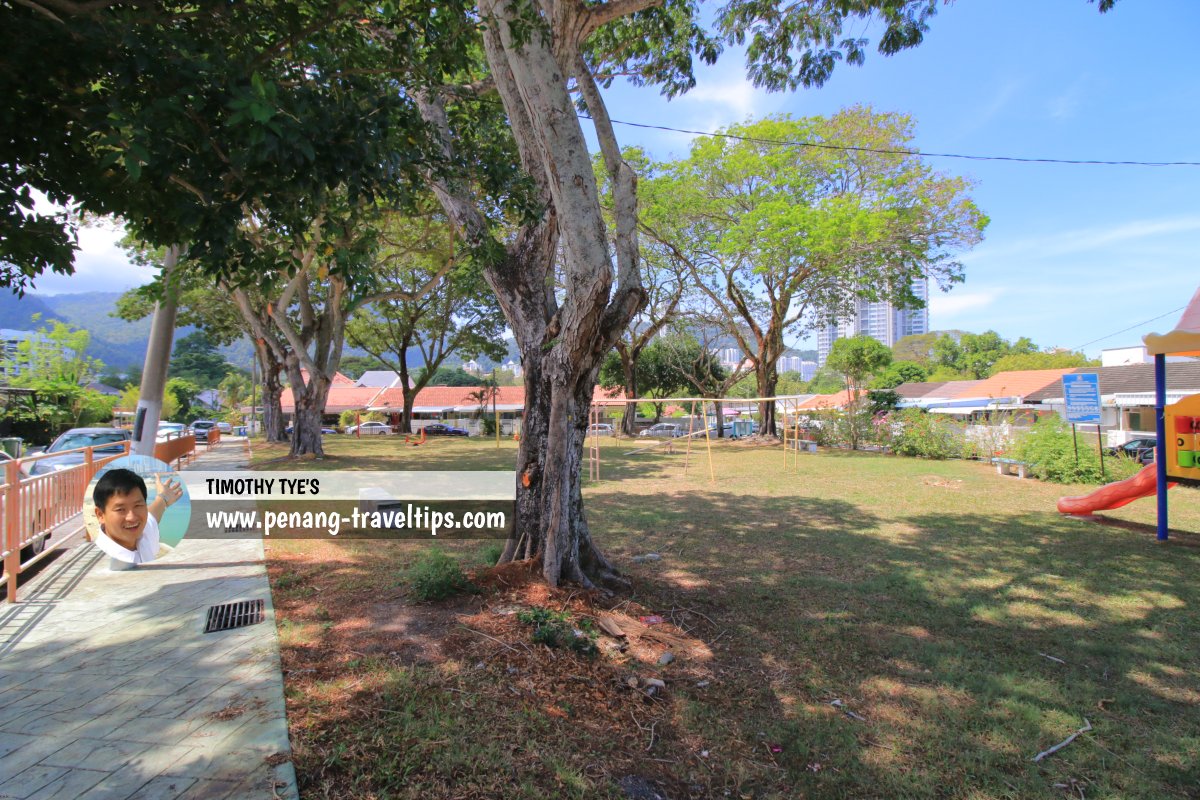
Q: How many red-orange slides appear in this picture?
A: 1